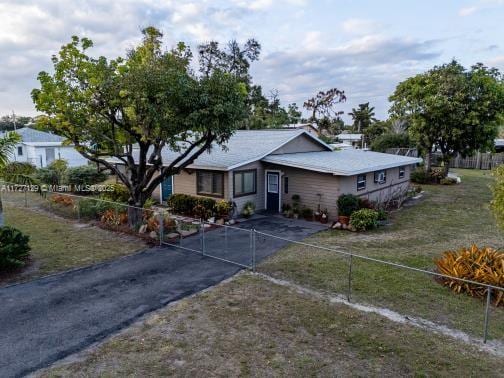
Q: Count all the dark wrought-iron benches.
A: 0